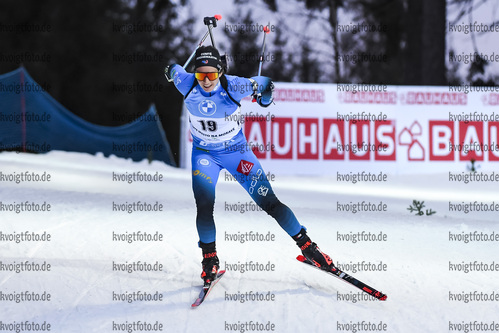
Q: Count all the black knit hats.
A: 1